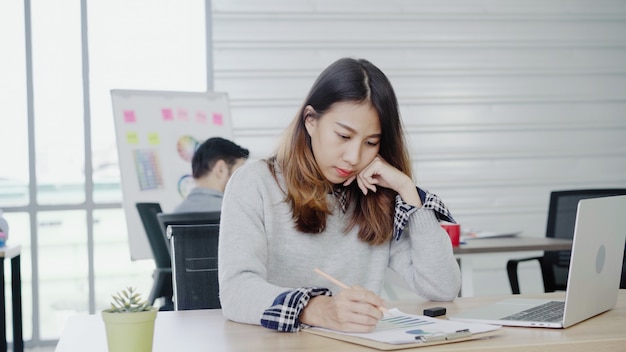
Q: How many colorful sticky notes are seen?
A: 7